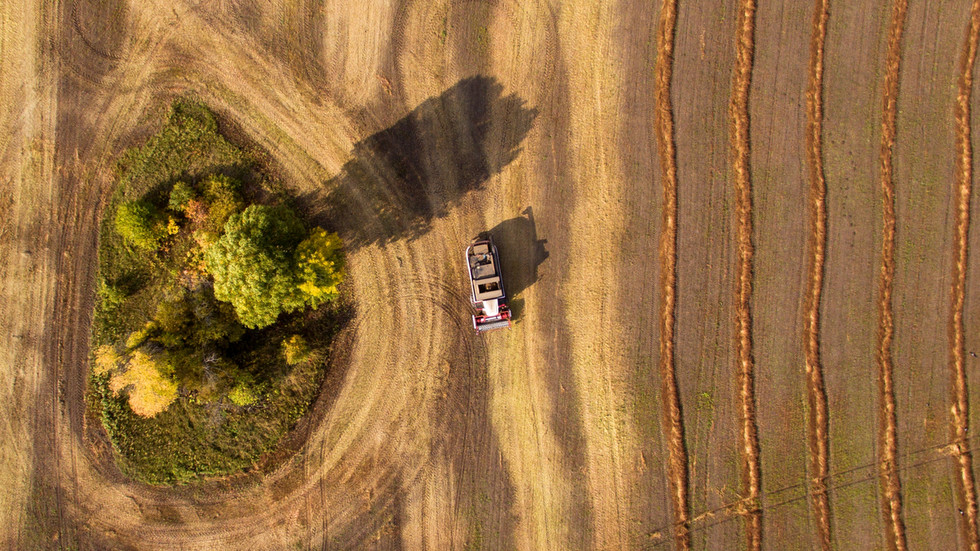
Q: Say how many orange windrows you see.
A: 5